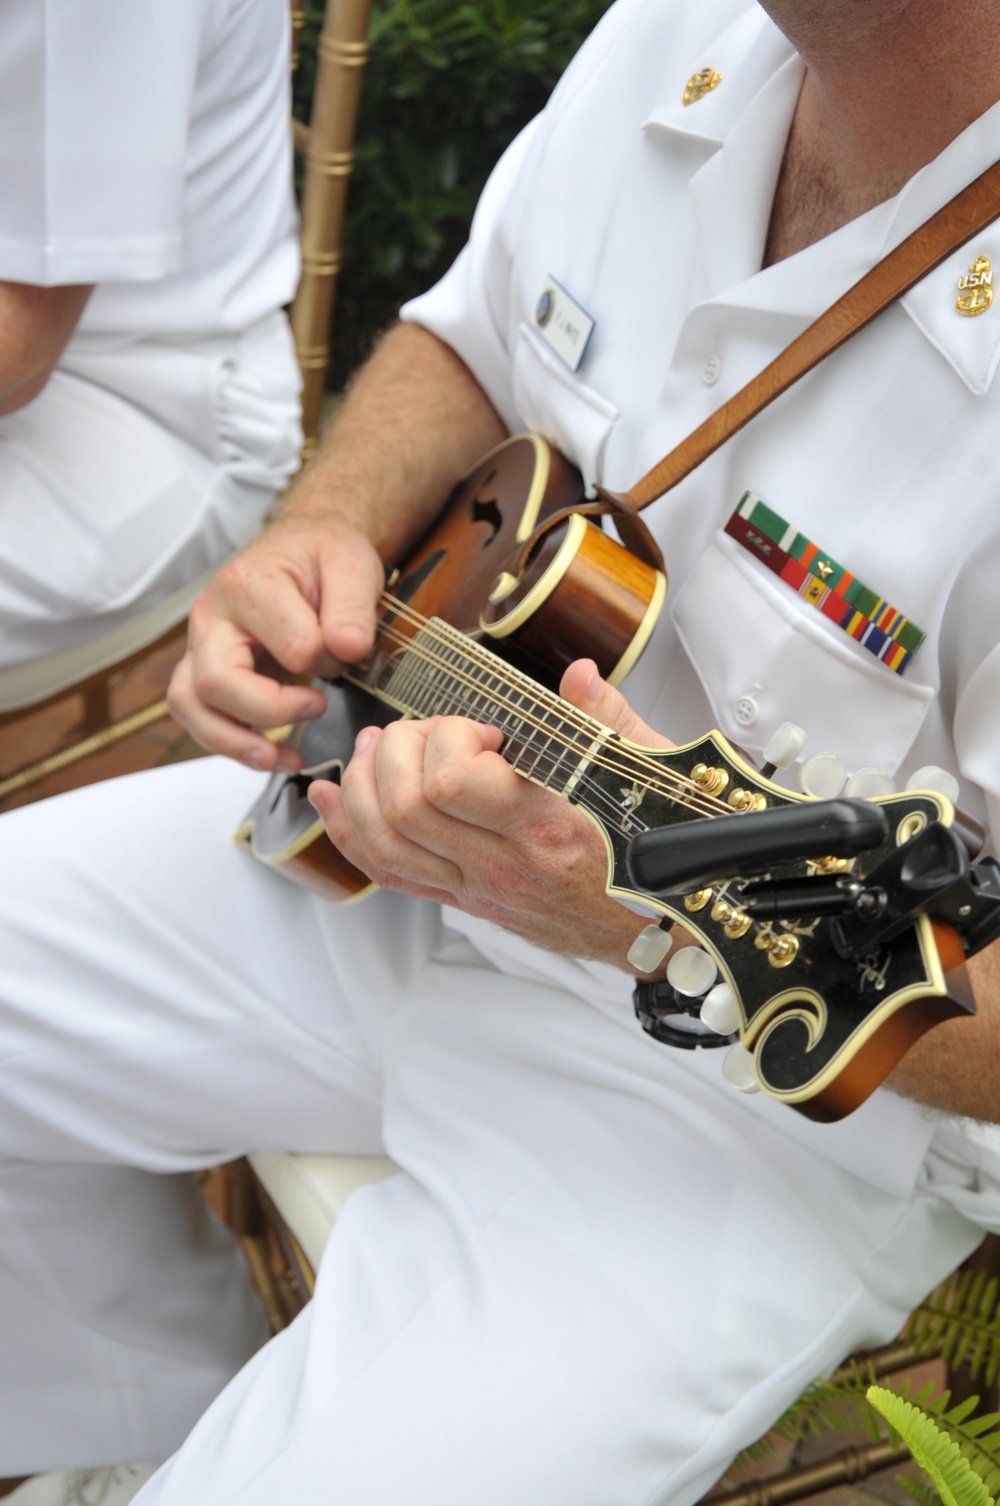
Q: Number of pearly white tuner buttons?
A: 8